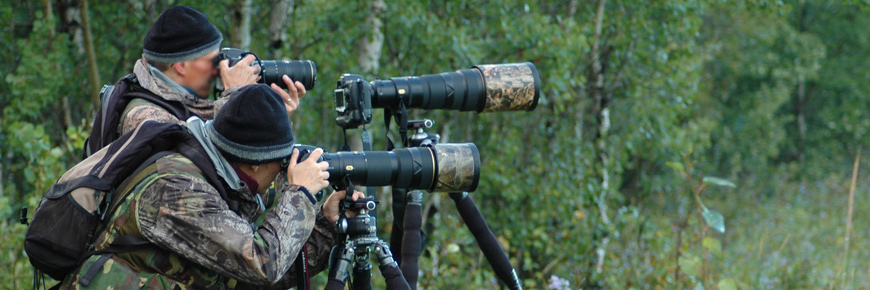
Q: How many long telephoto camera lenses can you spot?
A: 2